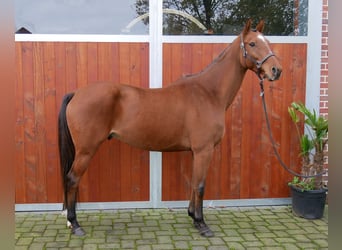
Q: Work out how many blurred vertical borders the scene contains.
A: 2